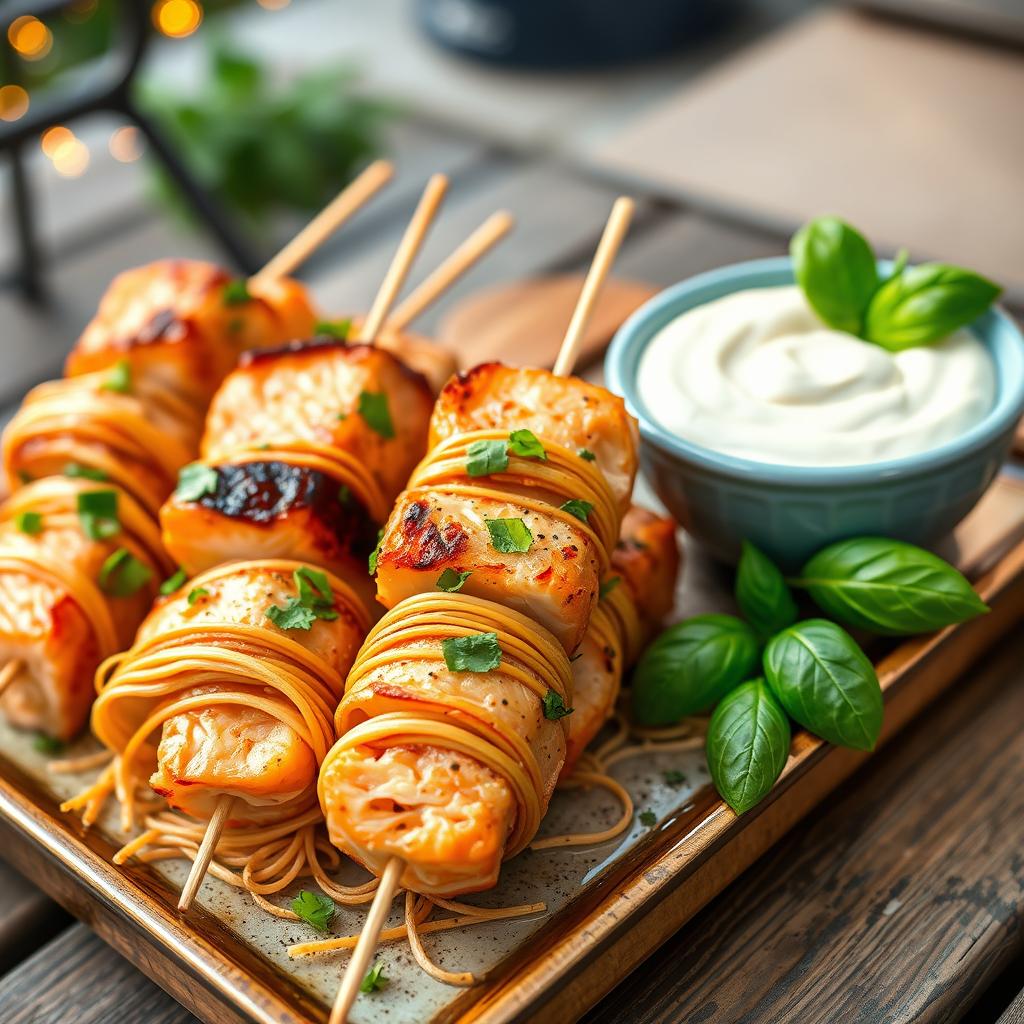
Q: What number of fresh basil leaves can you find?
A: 7